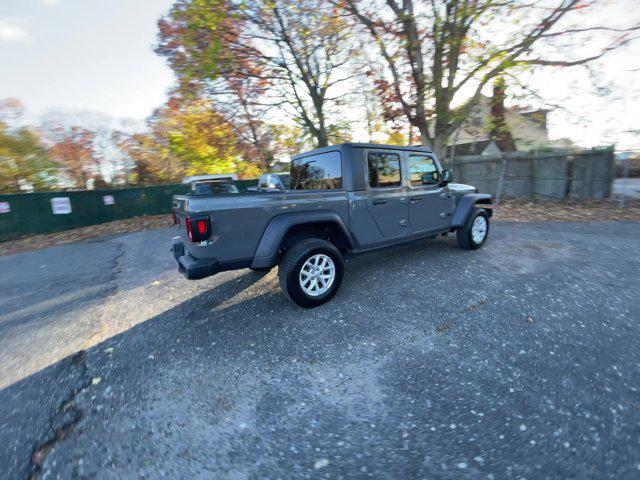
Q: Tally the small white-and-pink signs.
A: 3